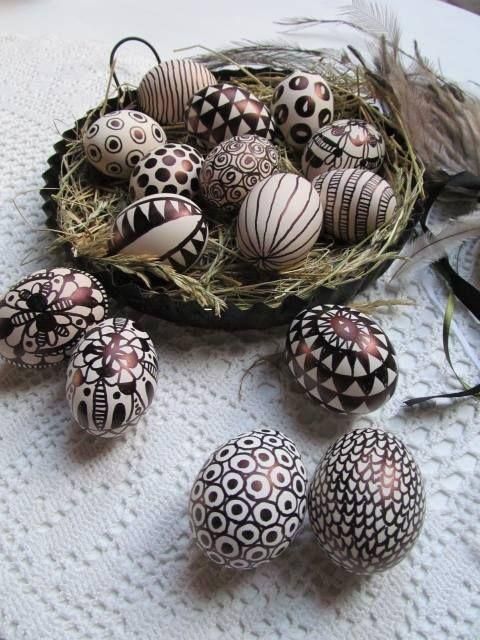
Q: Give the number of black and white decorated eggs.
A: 15